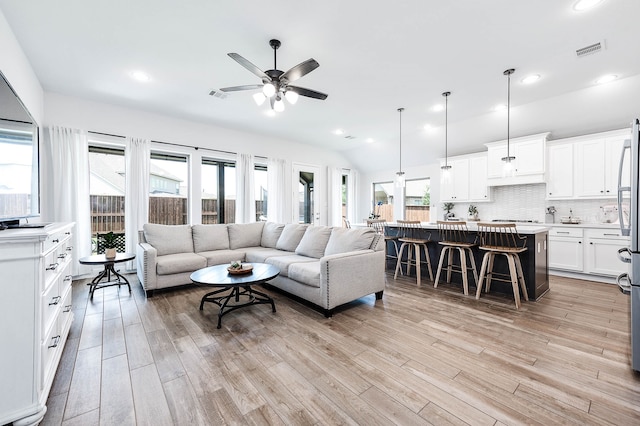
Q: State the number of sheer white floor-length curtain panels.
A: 6